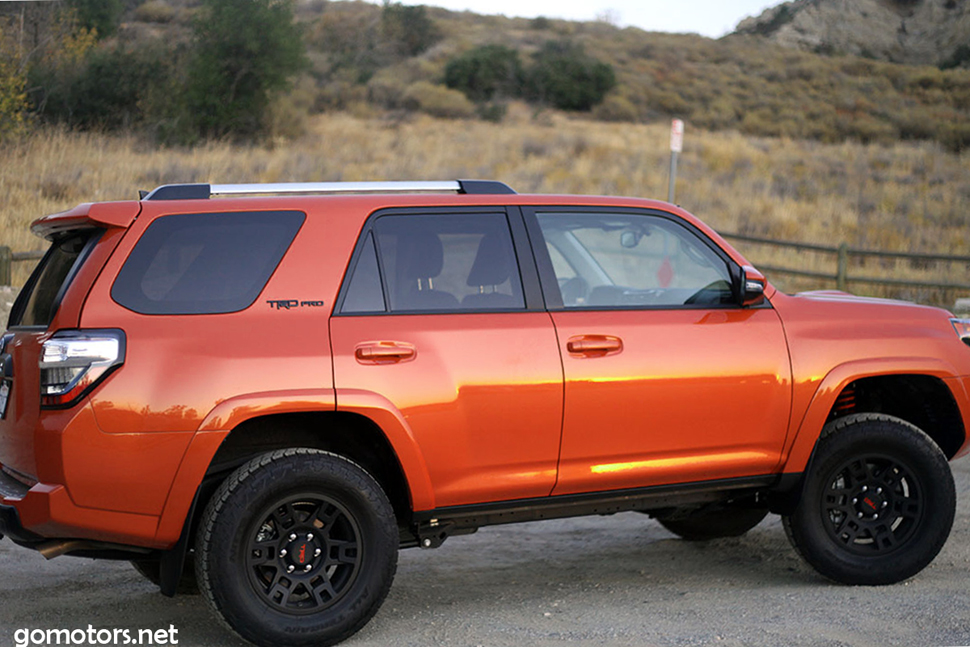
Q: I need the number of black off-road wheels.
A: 2